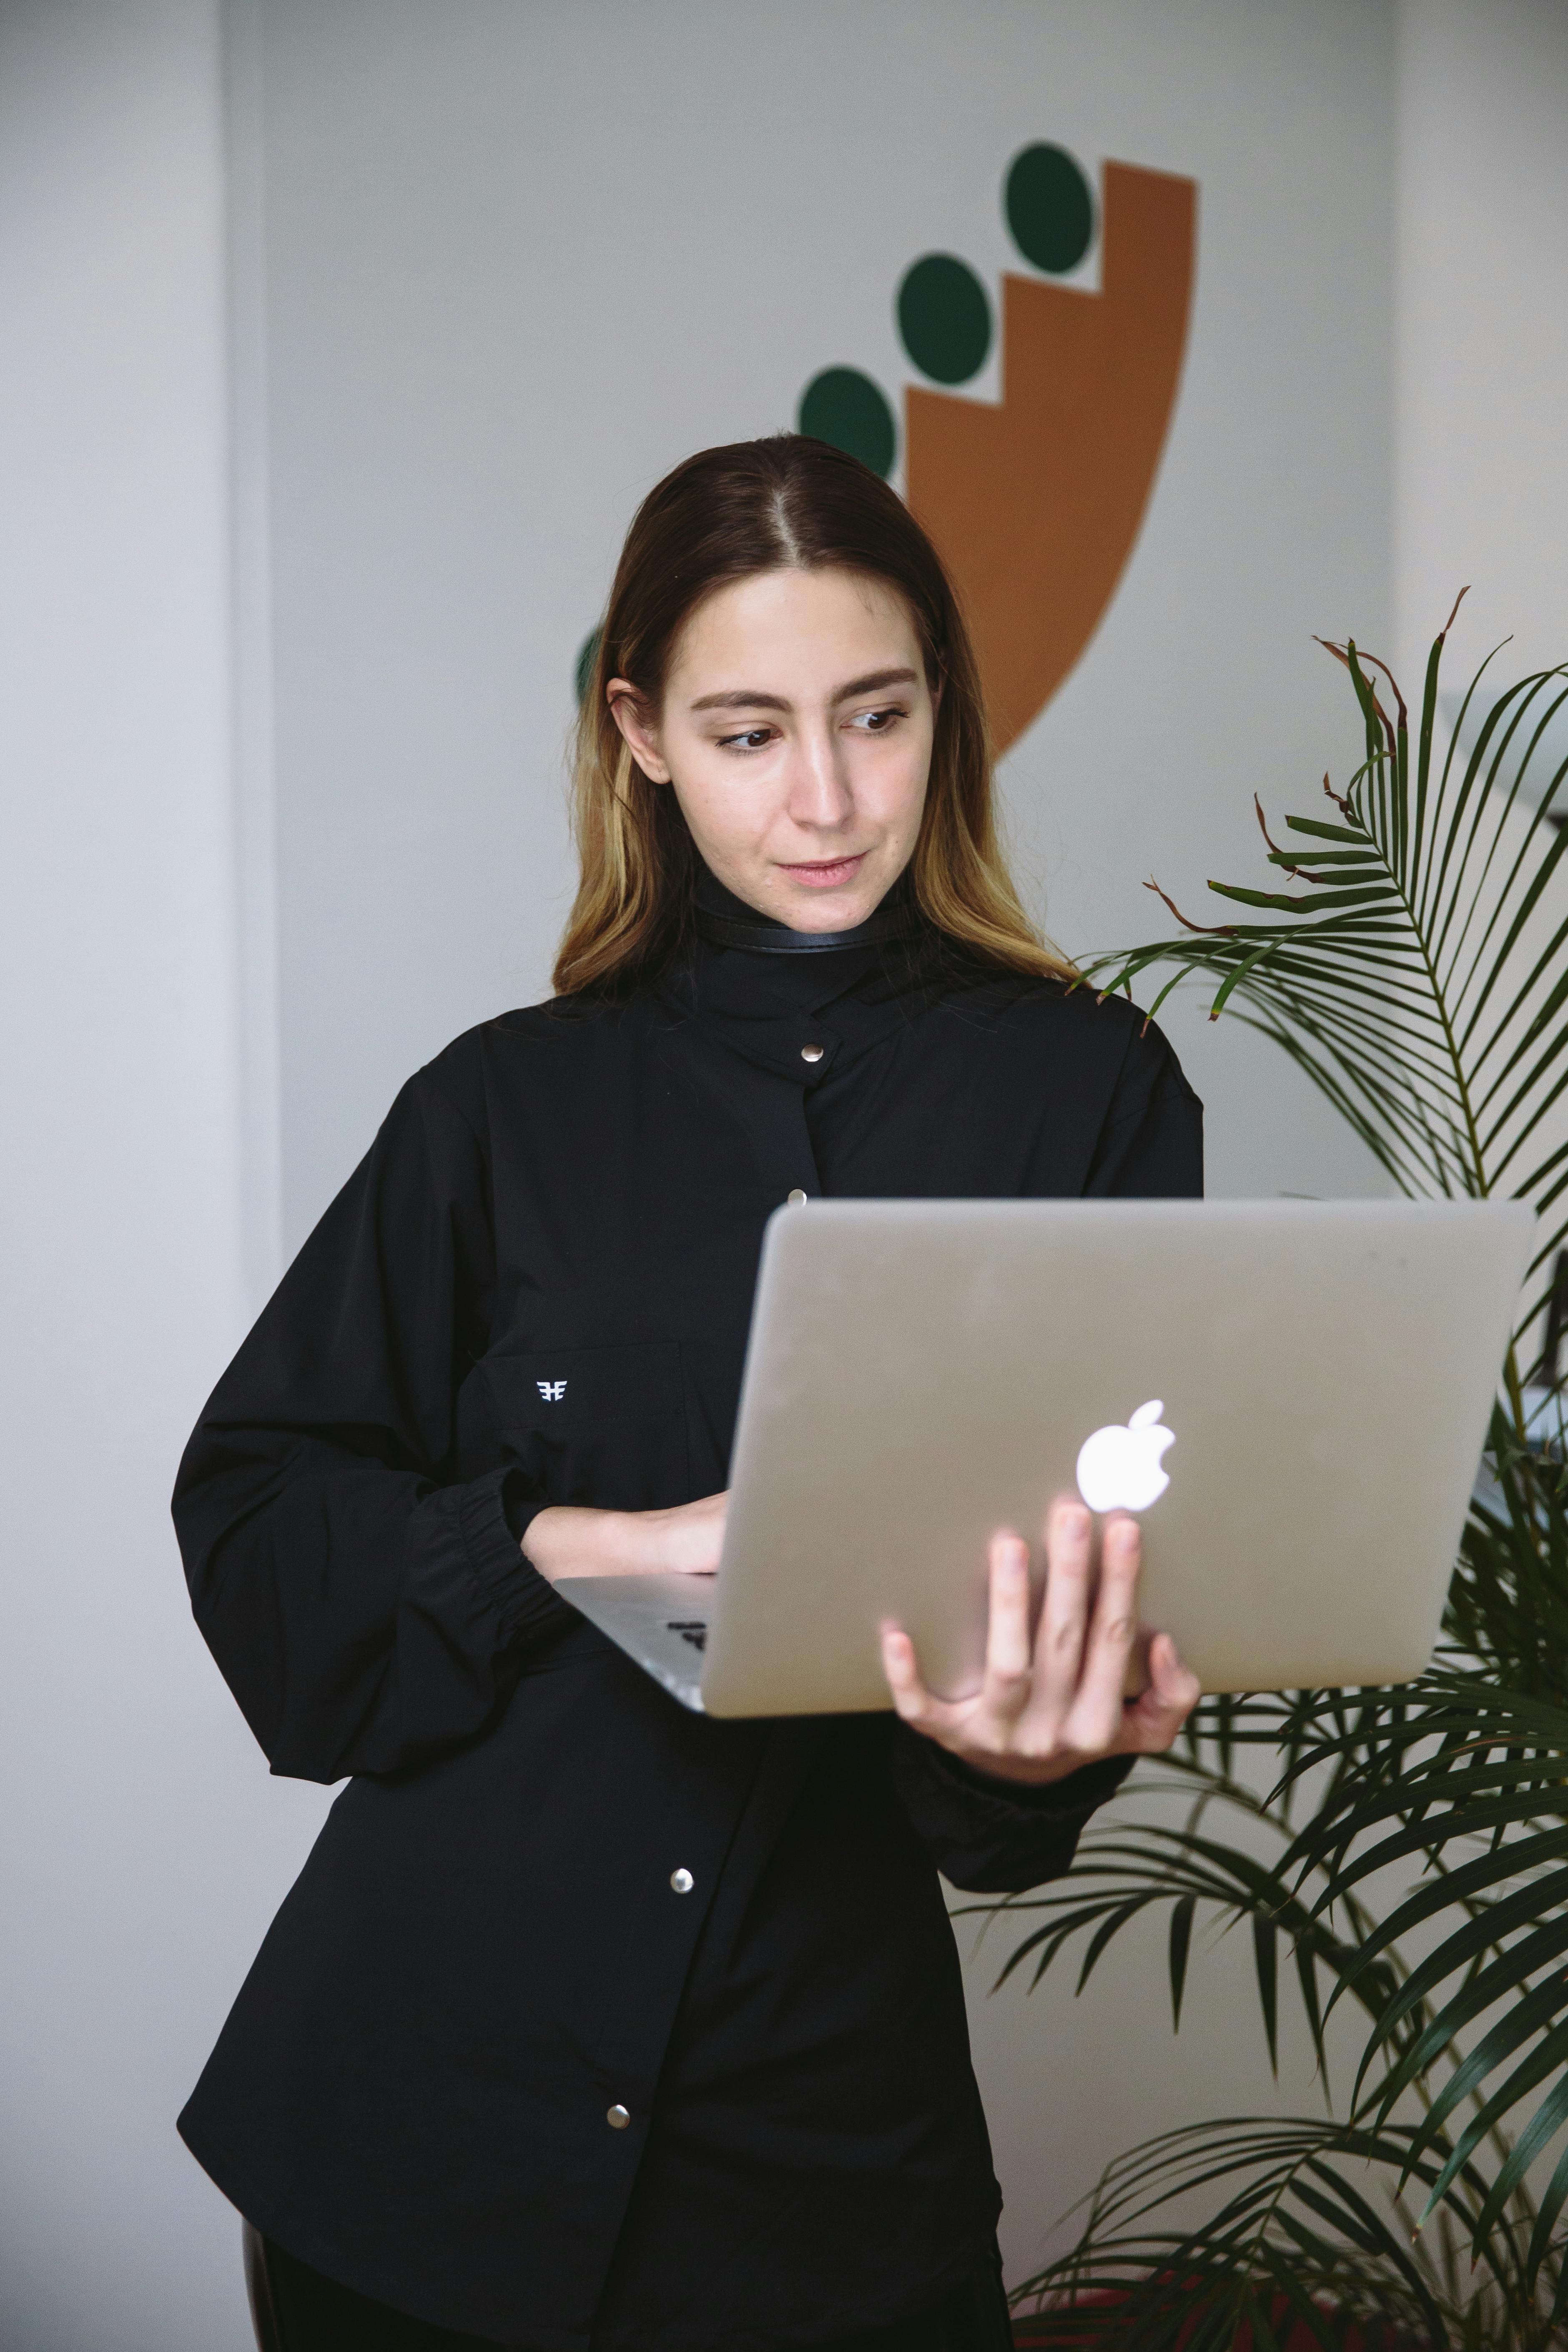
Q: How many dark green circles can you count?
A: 4